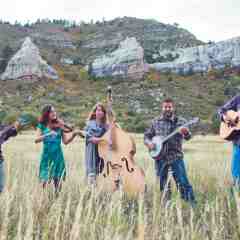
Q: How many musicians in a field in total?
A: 5